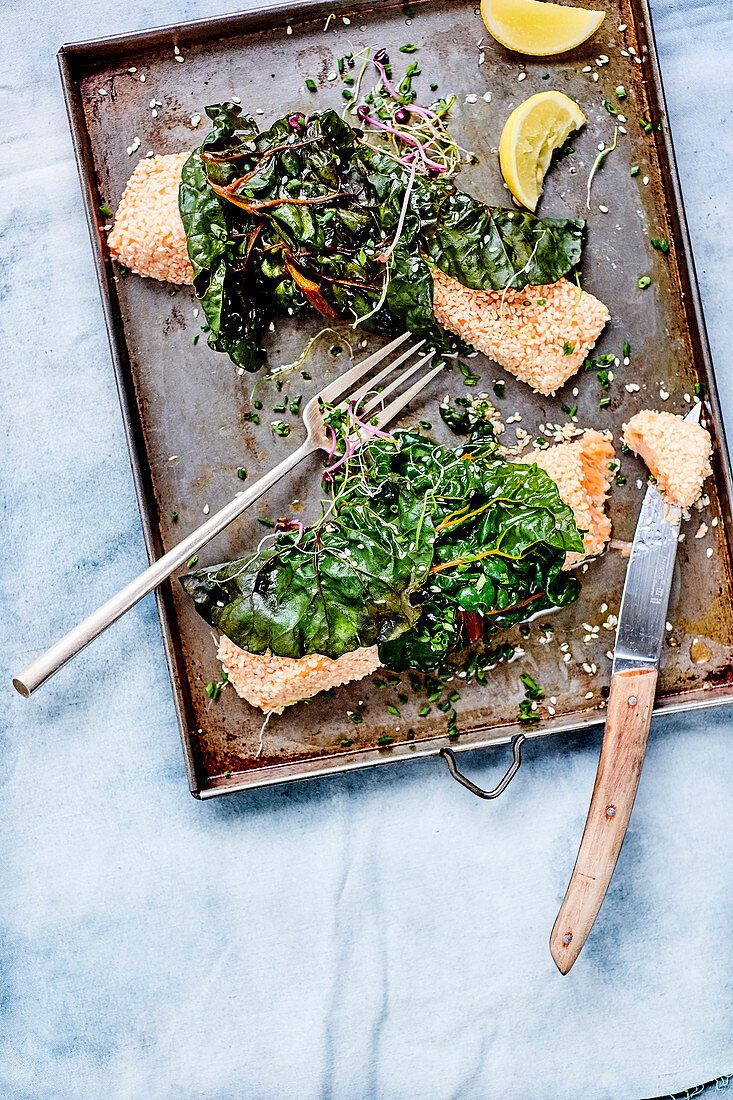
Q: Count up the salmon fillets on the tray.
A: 2